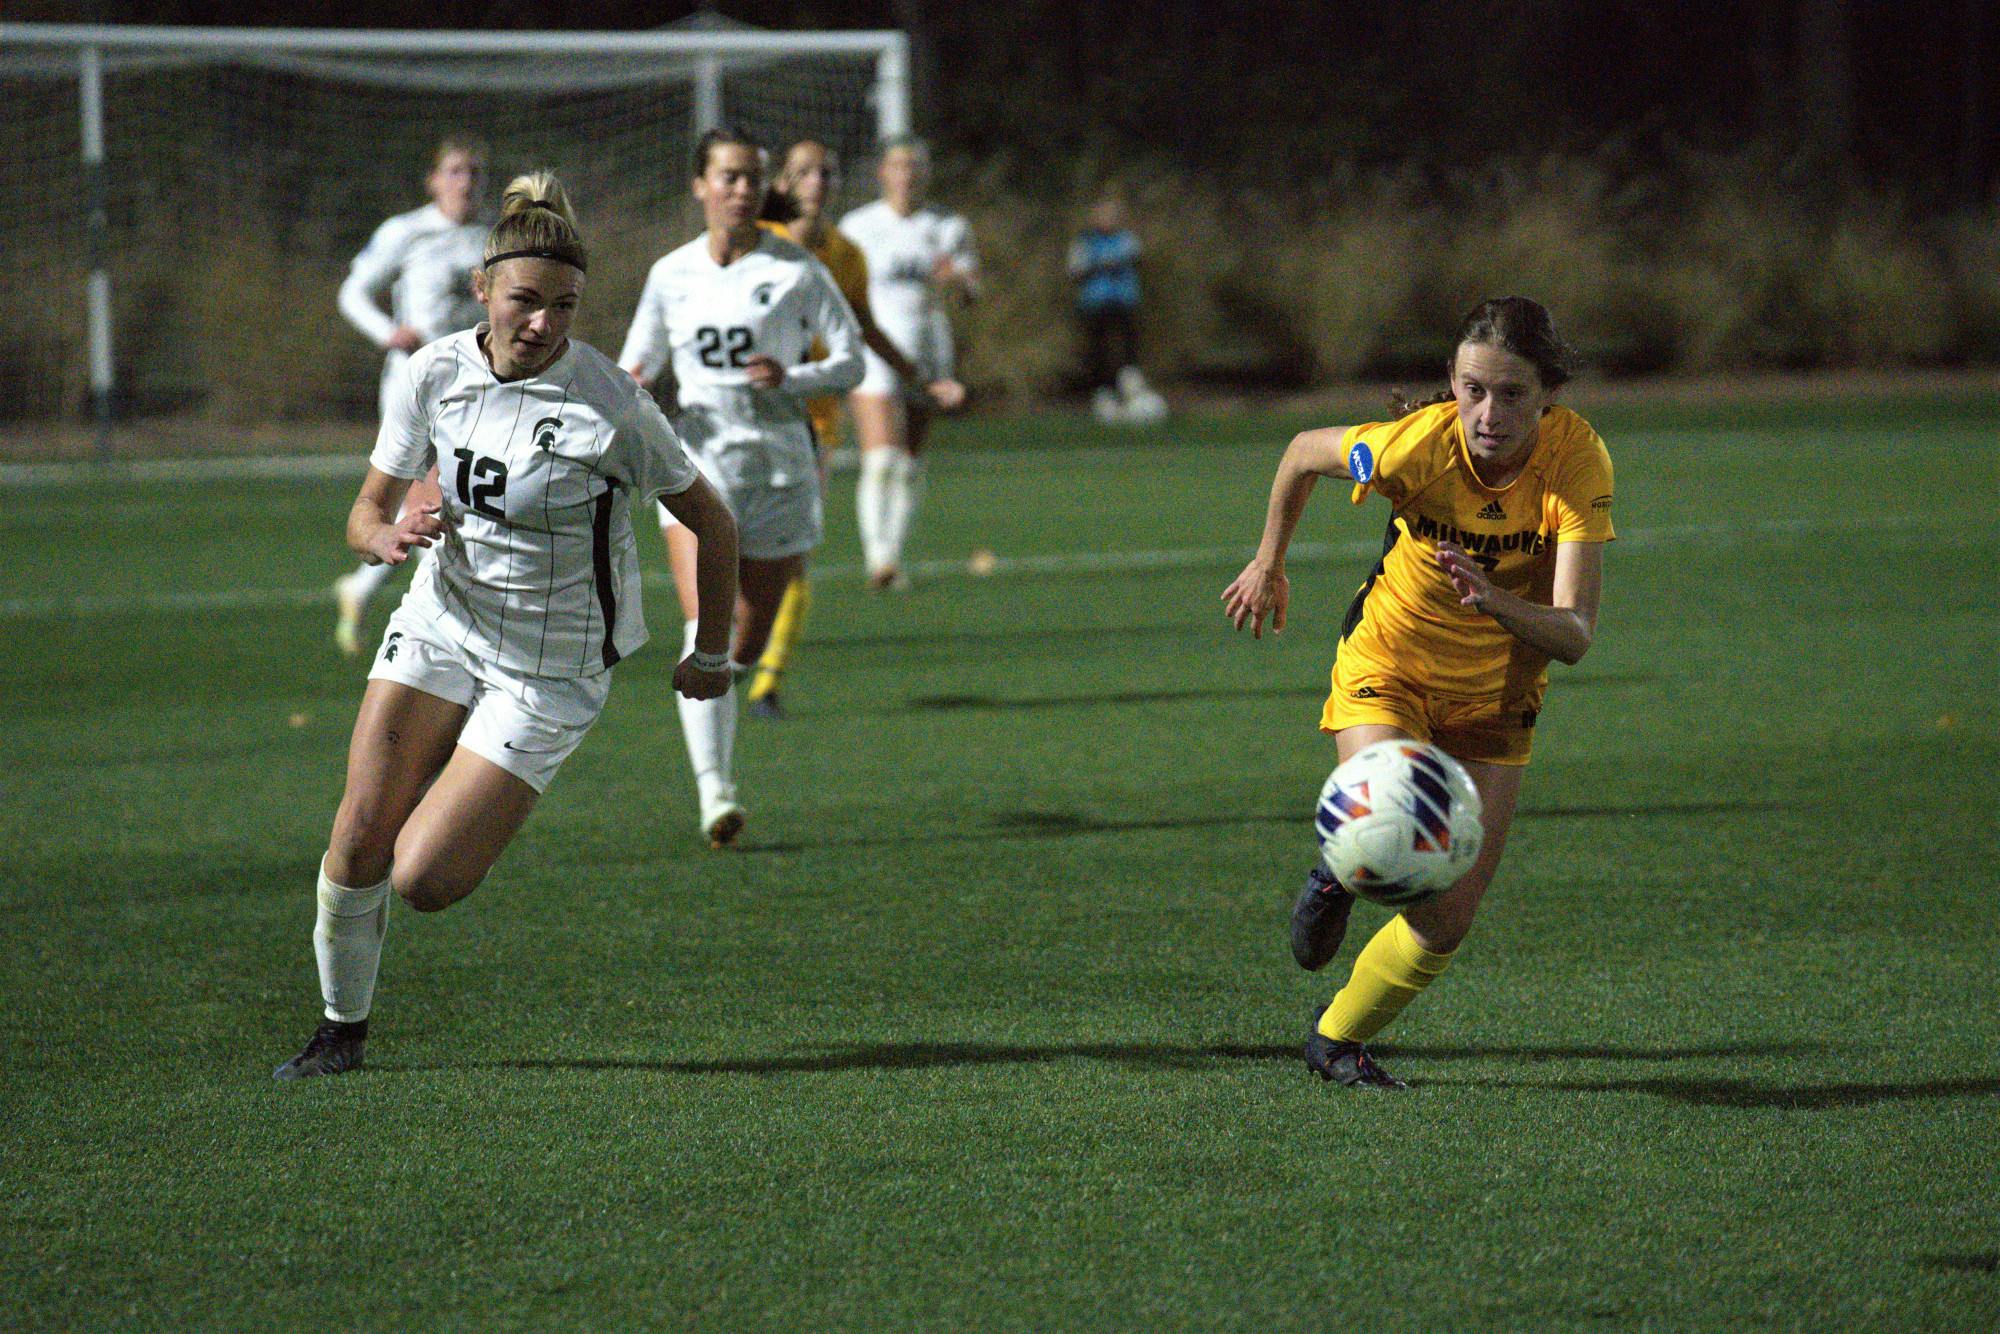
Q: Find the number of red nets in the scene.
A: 0